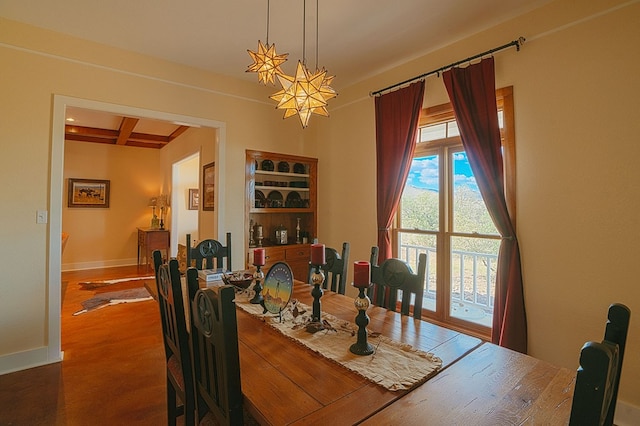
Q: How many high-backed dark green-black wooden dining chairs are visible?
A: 6